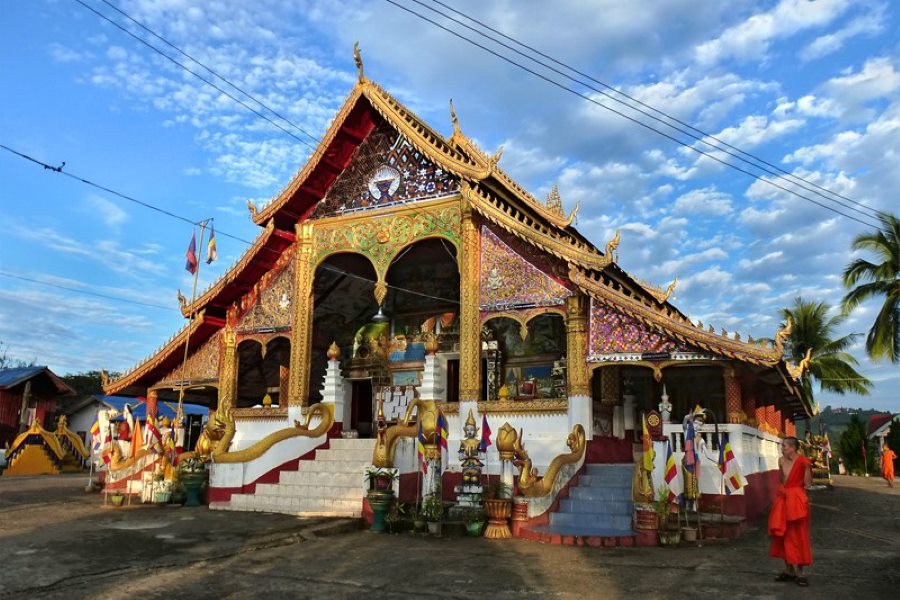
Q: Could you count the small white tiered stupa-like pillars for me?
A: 2